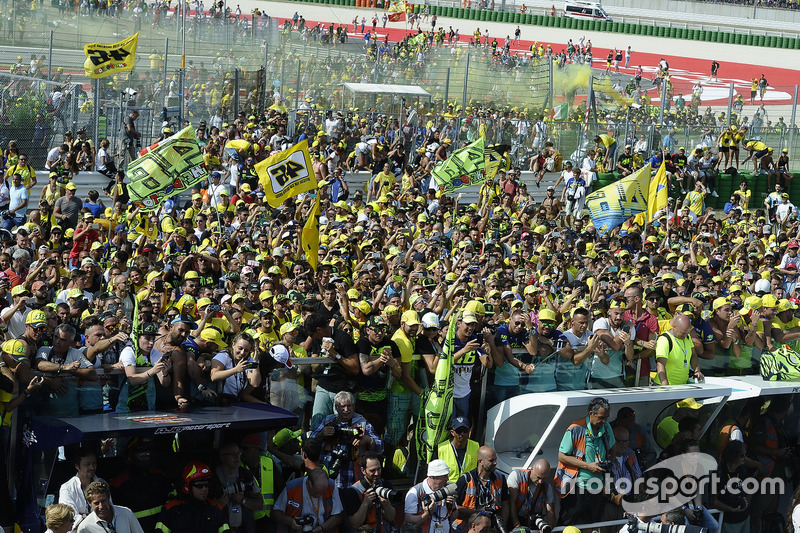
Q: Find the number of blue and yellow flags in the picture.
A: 1